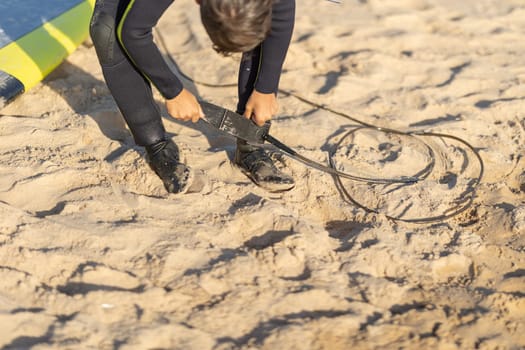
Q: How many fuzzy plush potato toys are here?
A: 0